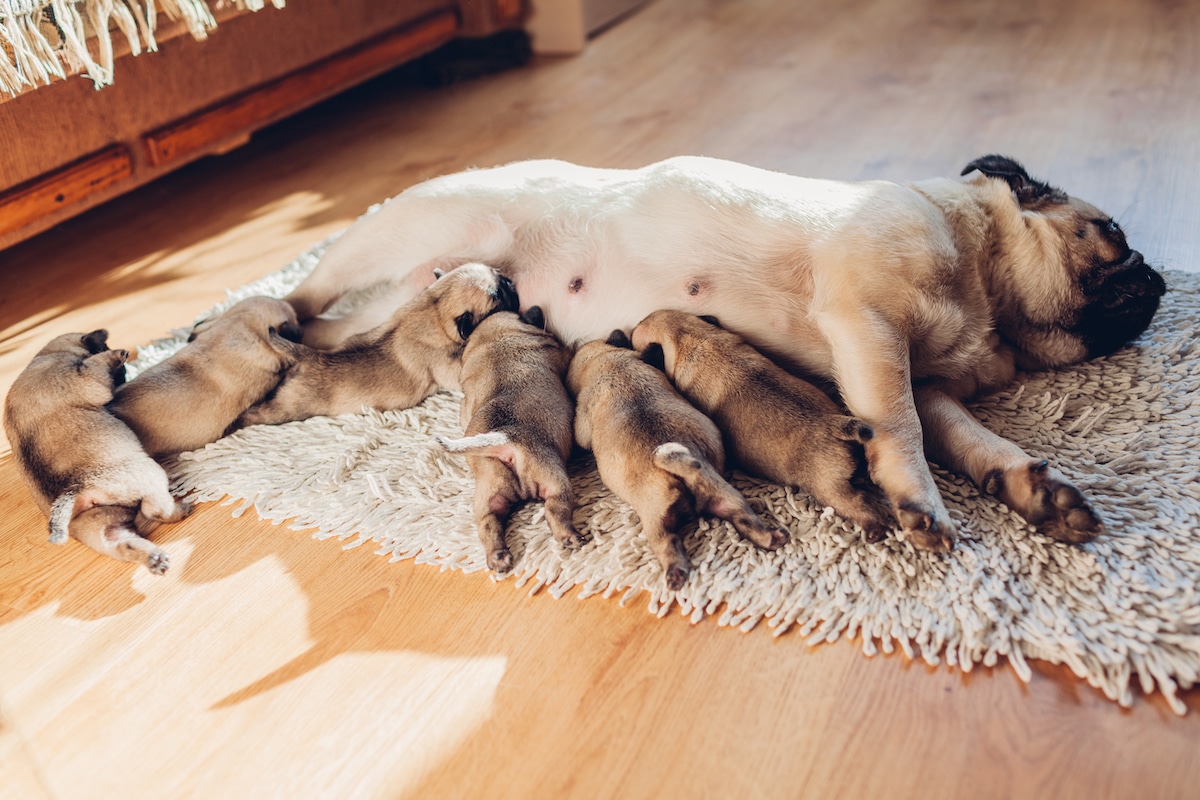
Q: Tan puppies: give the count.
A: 6